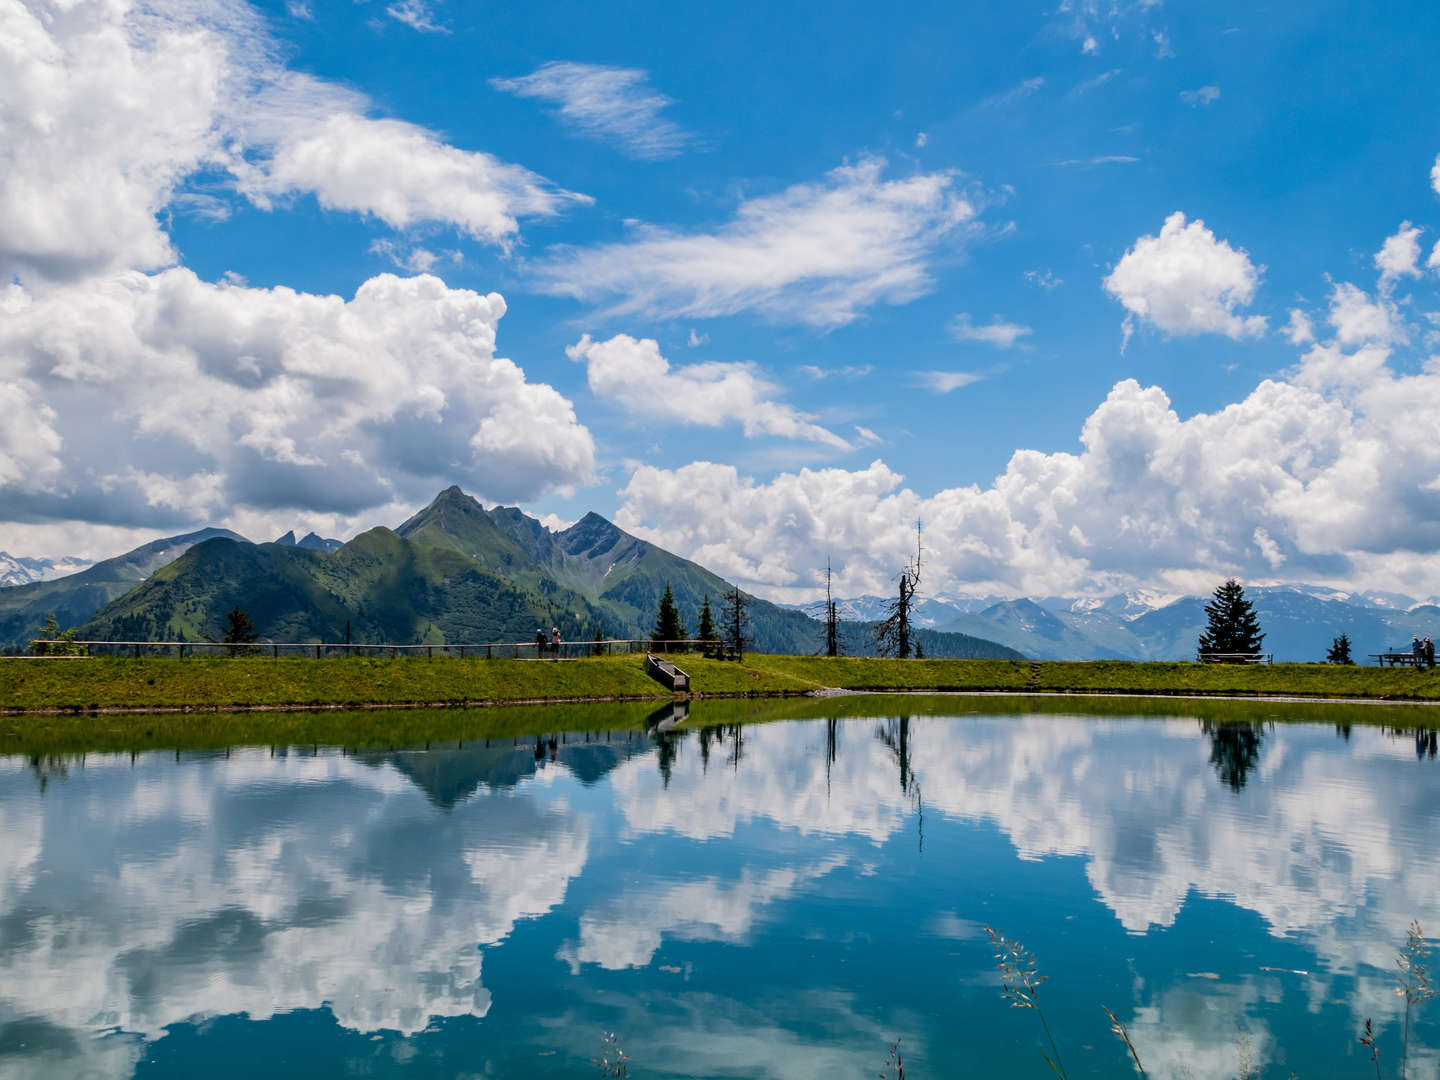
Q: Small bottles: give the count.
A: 0